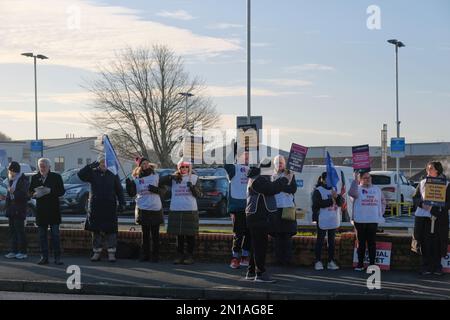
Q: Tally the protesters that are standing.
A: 11